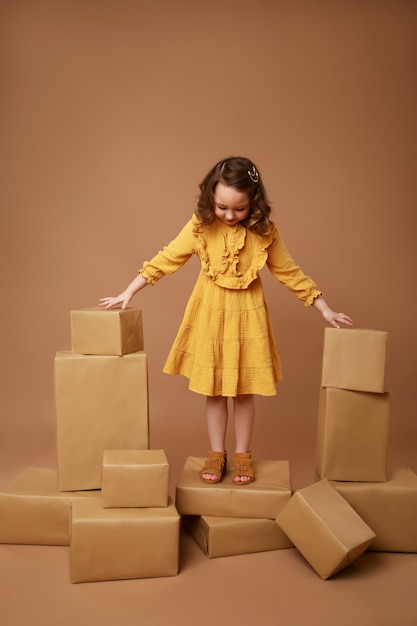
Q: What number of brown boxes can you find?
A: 11